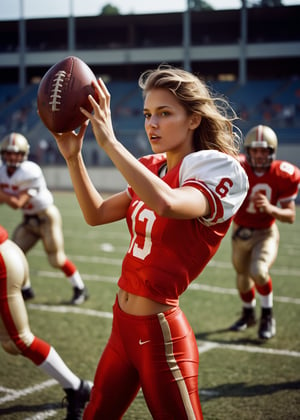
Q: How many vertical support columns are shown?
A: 4